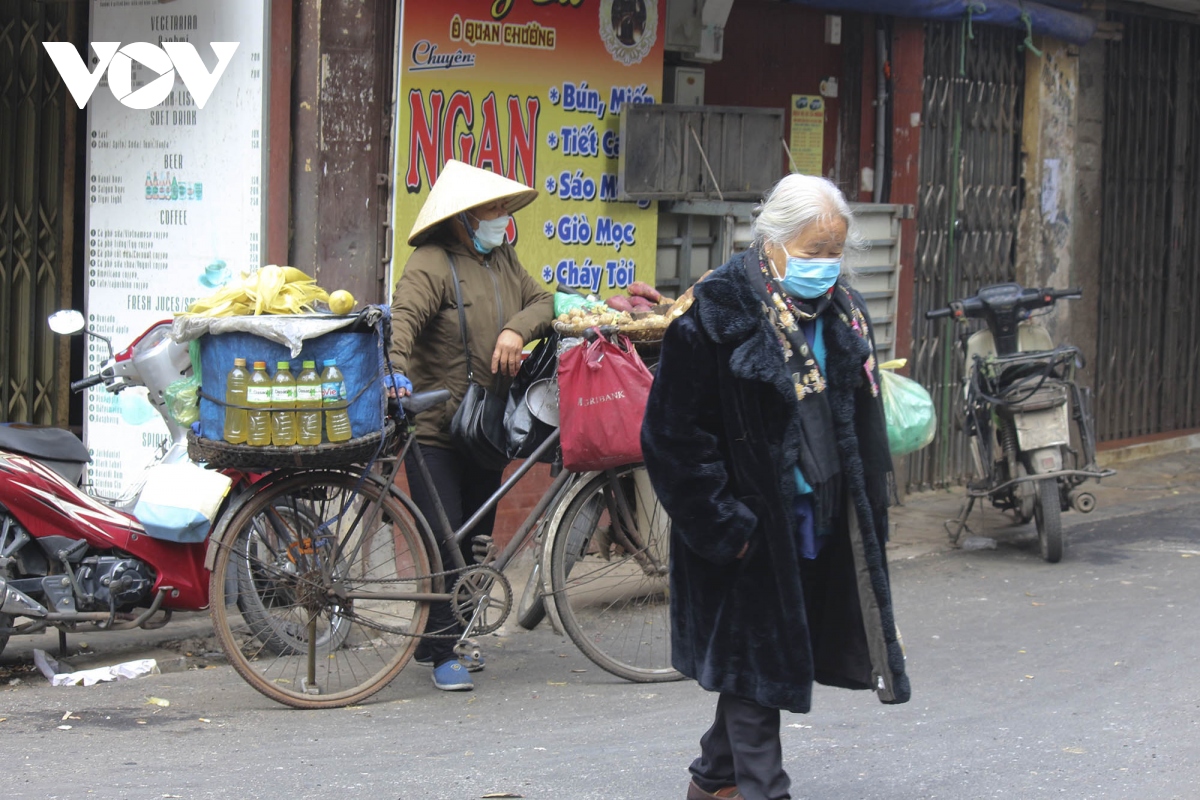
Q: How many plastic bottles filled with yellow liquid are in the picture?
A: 5